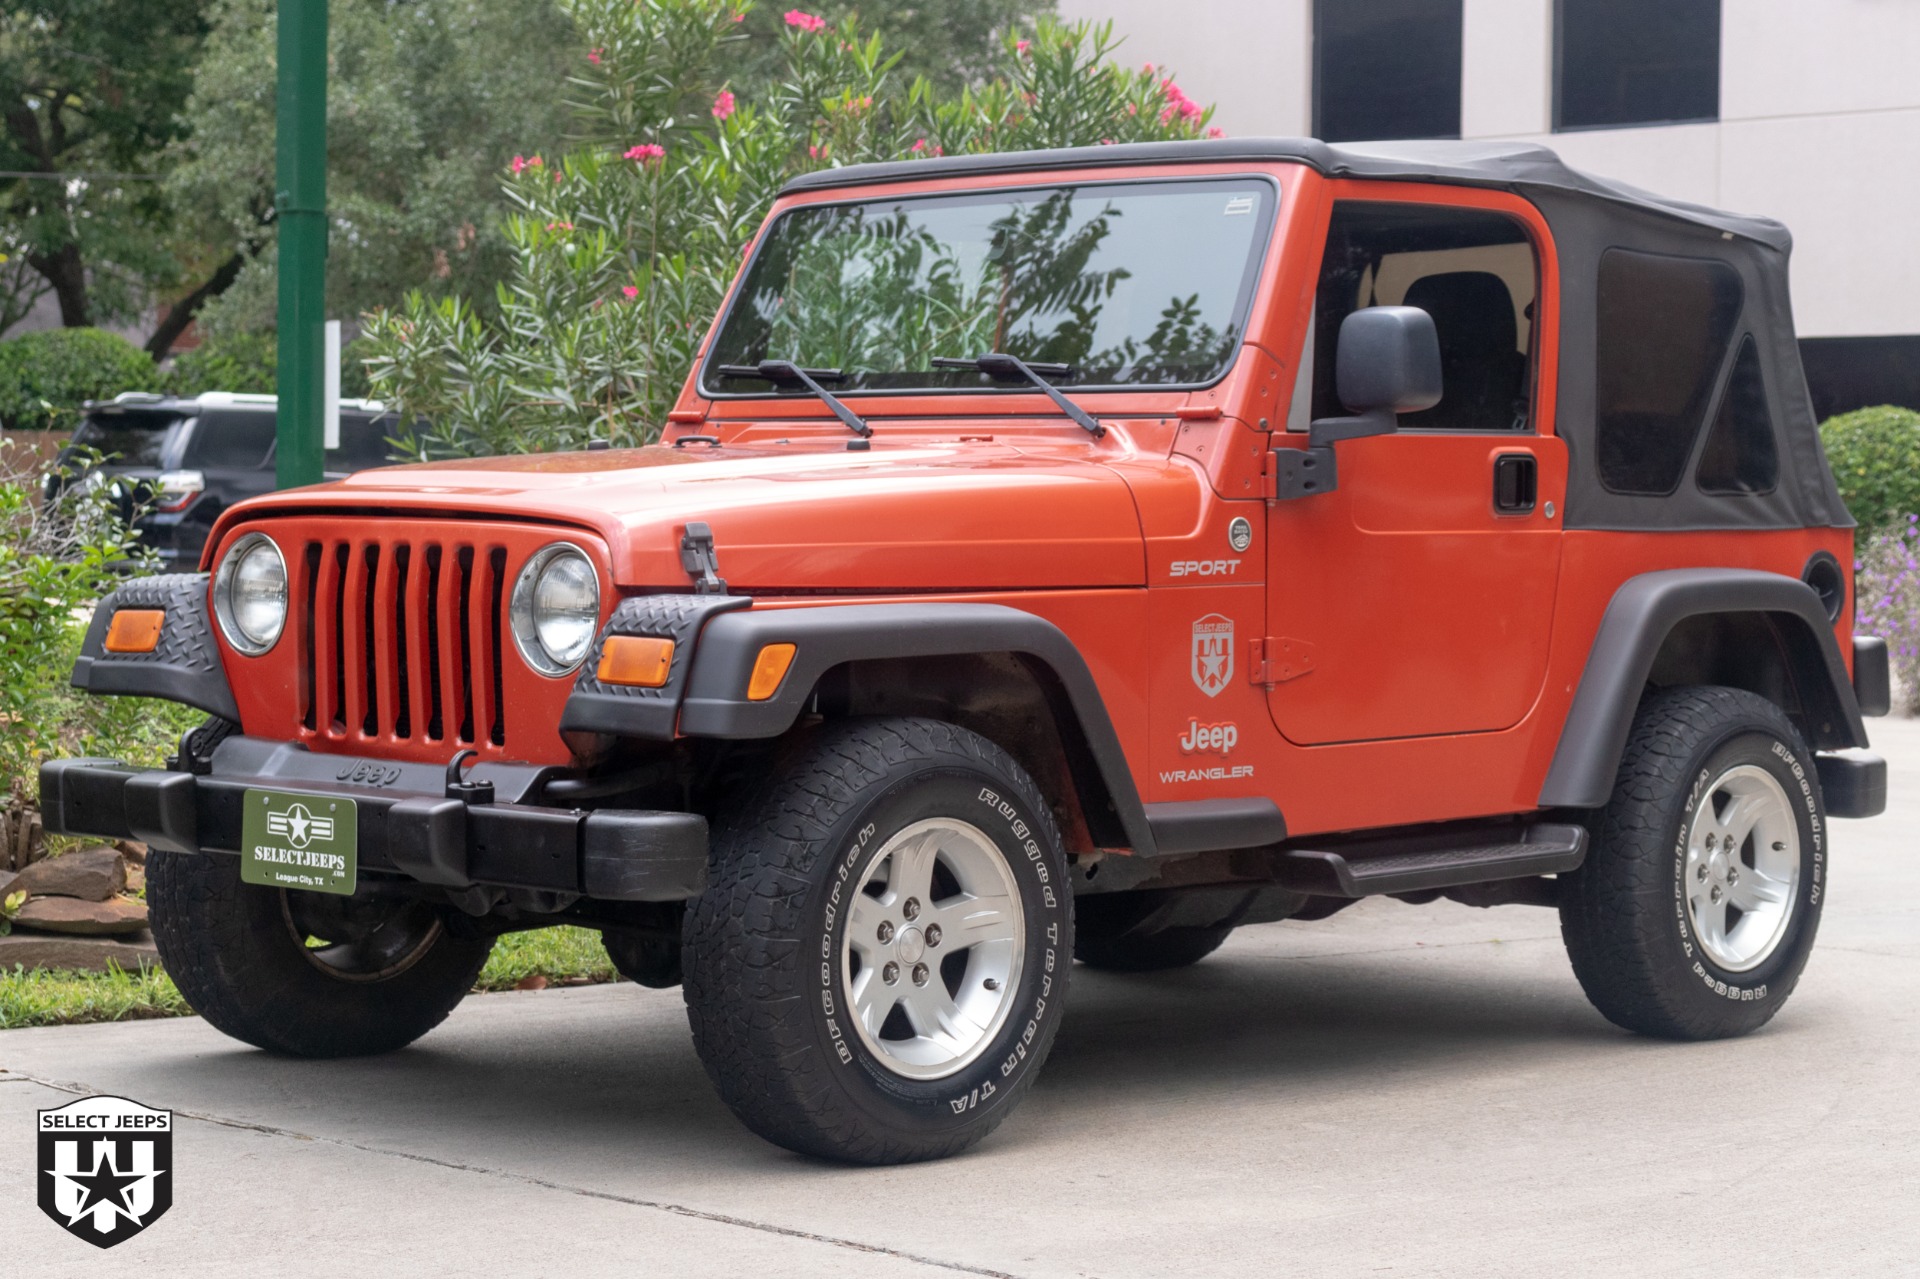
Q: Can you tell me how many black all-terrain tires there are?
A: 4